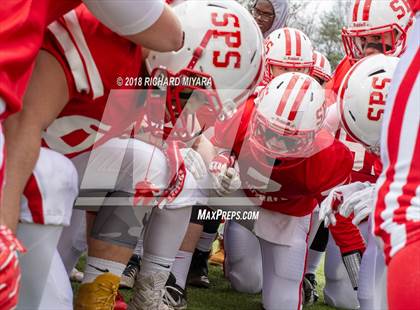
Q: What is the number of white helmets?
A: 6